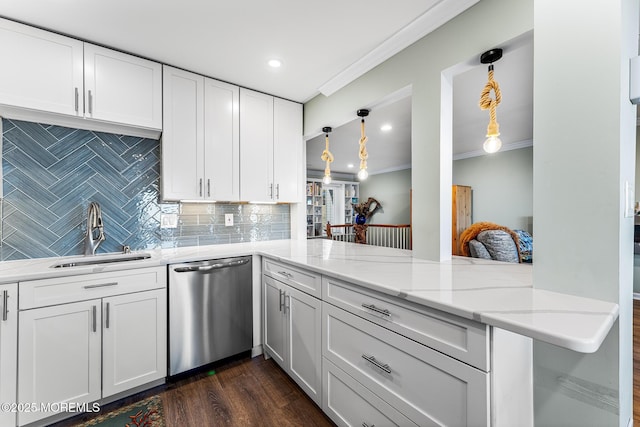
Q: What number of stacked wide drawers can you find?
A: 3